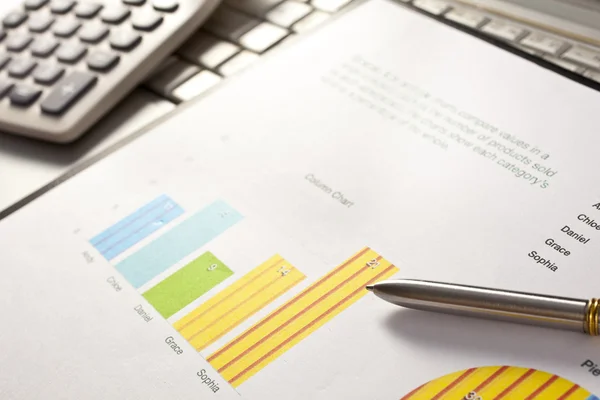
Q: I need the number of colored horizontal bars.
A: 5